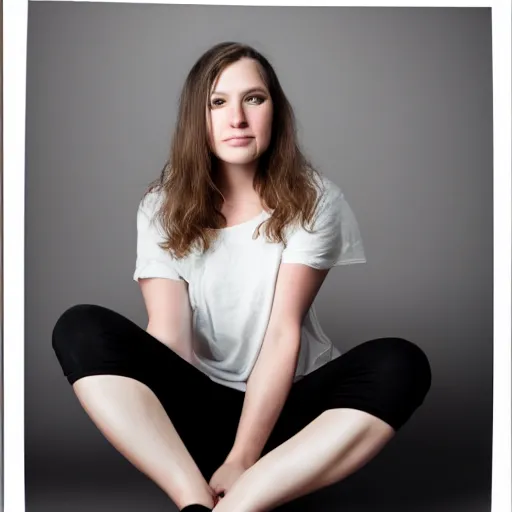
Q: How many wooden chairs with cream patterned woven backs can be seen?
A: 0